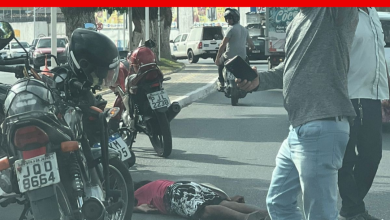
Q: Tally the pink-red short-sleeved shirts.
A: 1